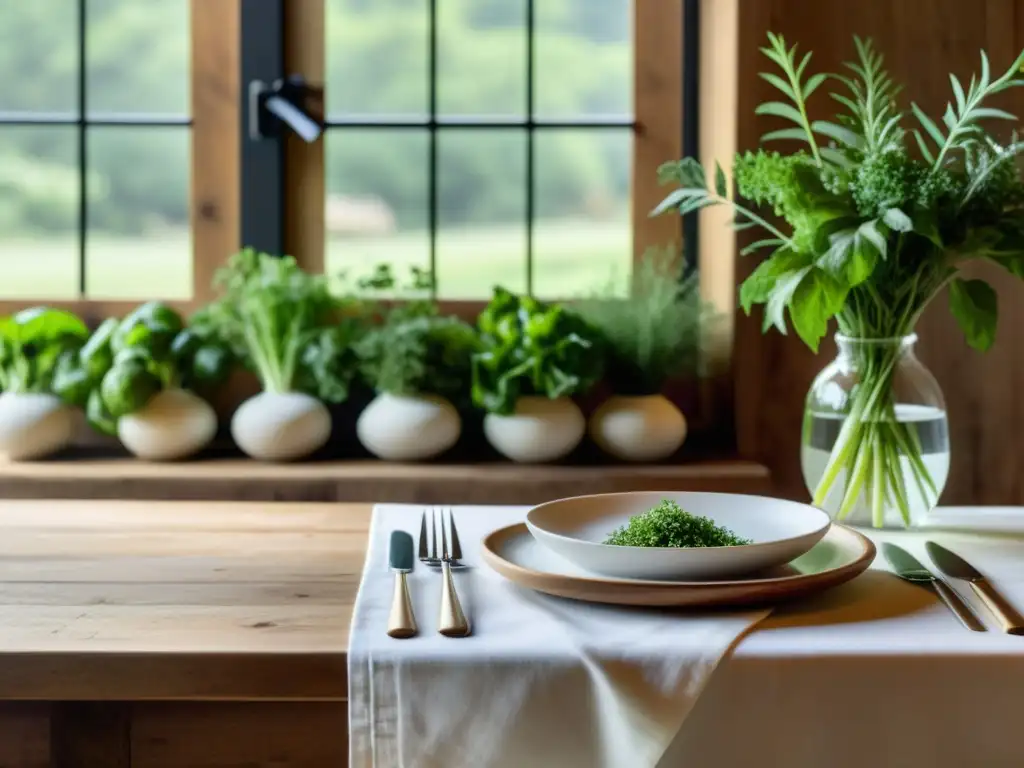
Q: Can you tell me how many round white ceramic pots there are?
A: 6